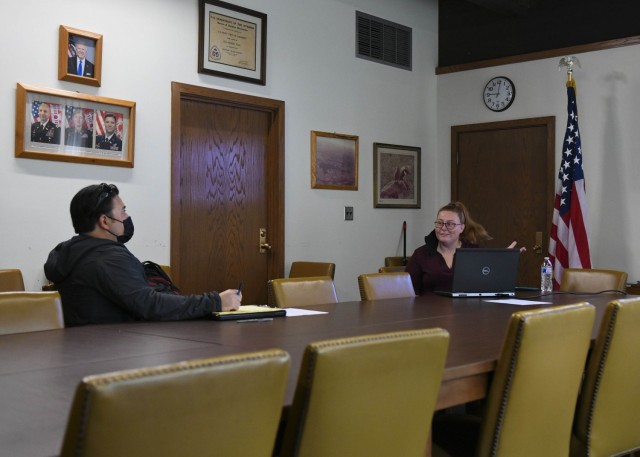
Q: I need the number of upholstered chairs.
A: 13